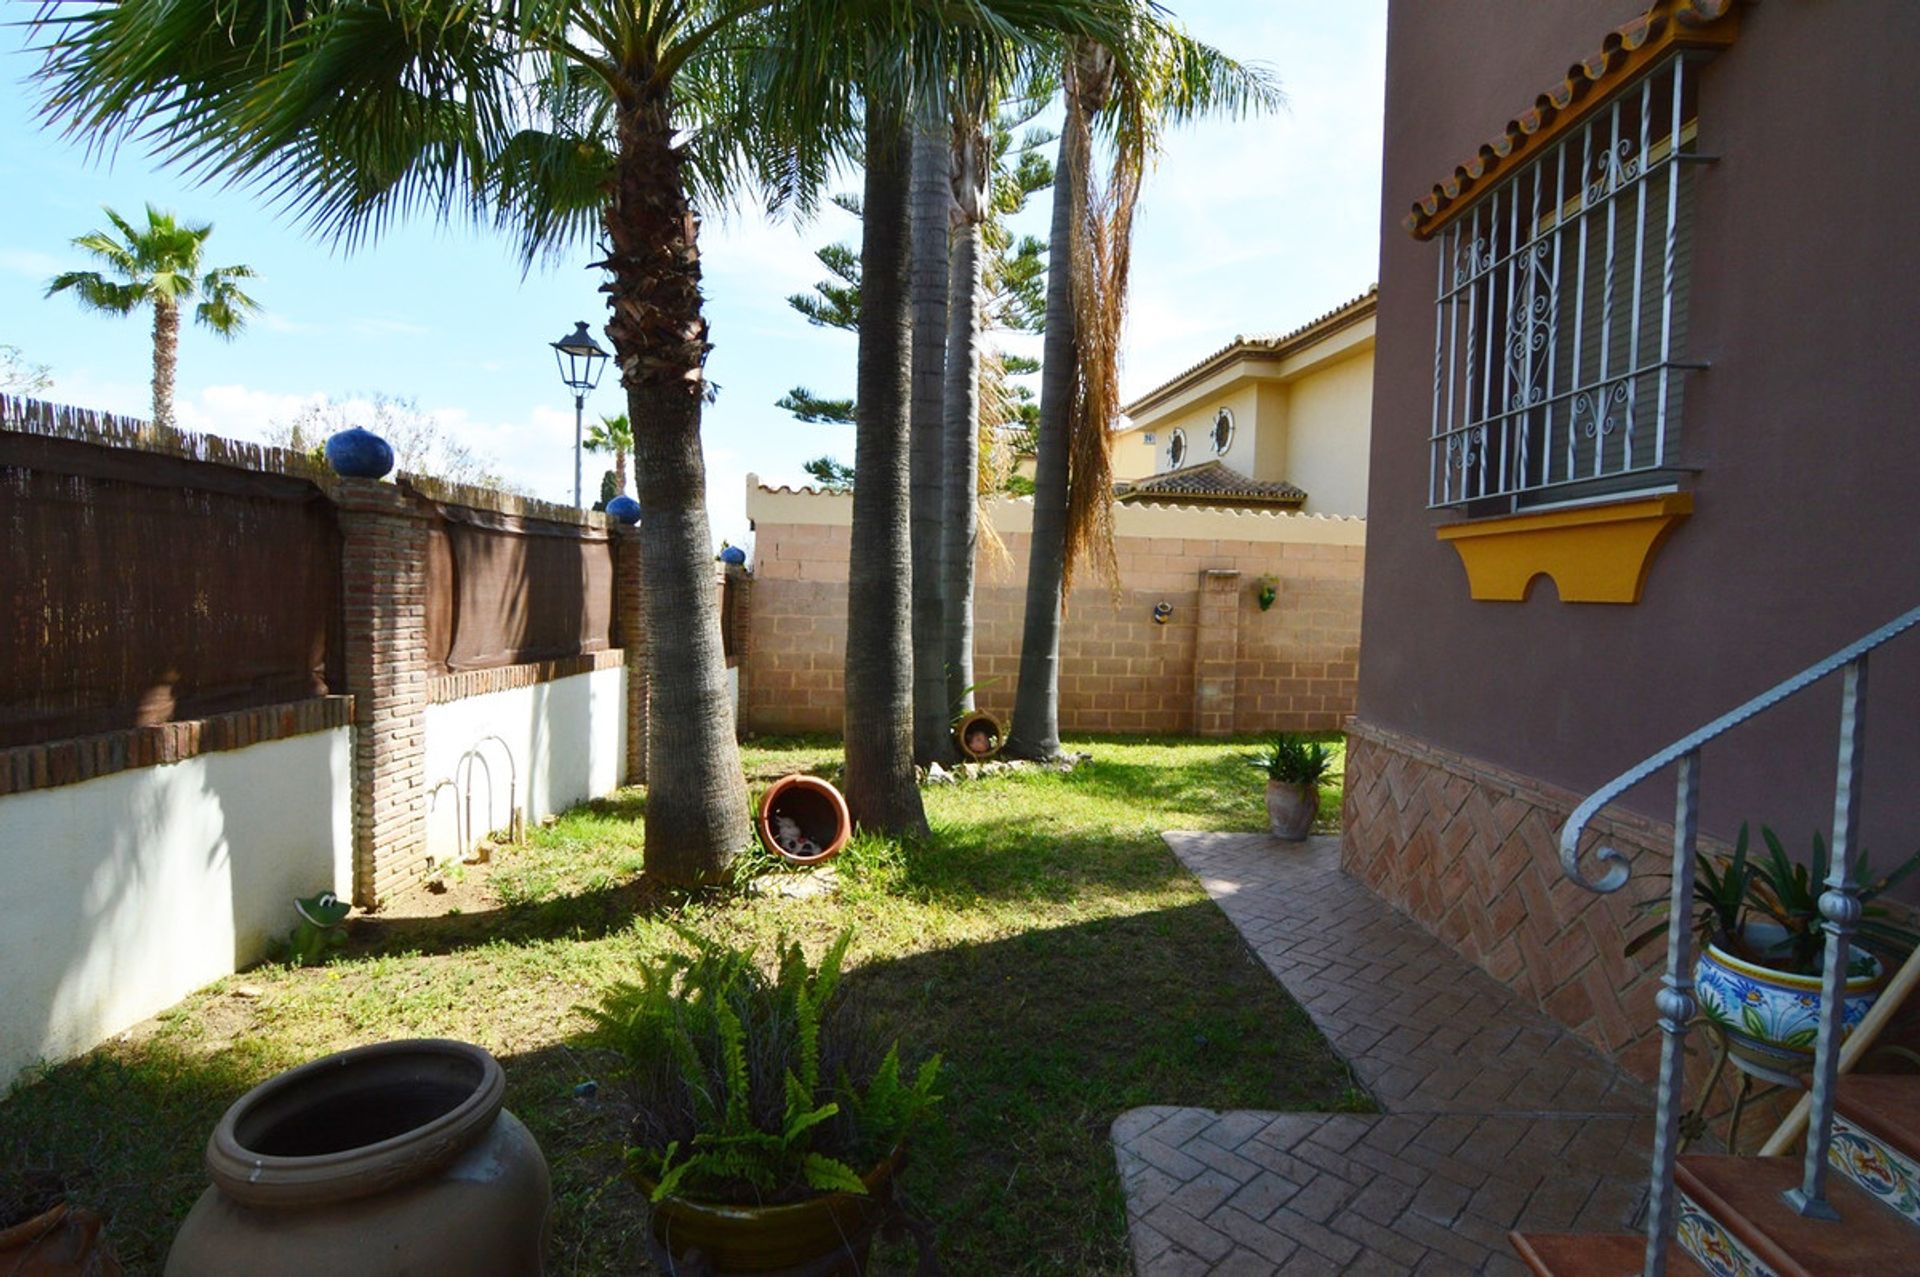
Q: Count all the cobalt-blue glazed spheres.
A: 3